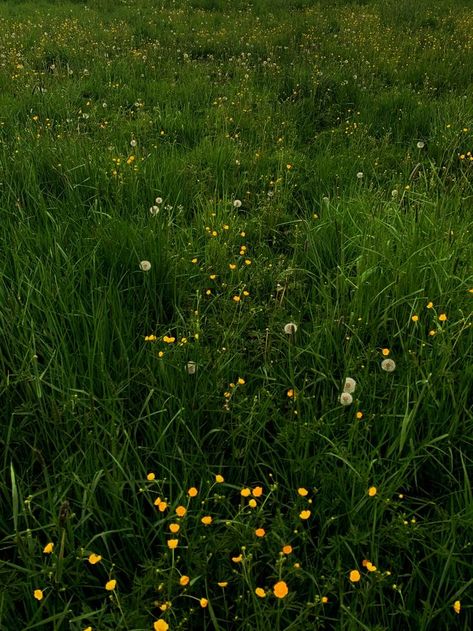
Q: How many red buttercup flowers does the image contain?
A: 0